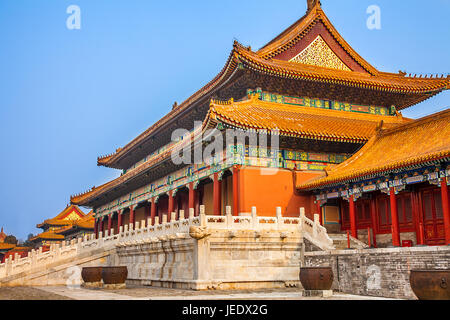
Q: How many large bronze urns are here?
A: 4